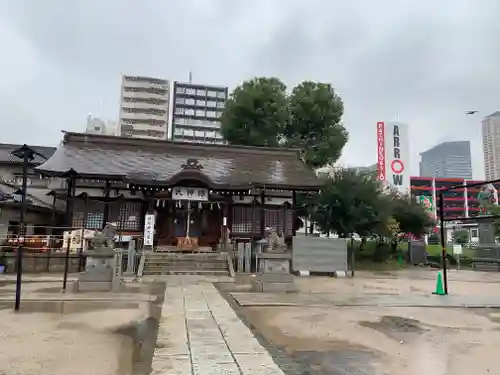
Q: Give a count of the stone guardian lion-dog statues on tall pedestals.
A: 2